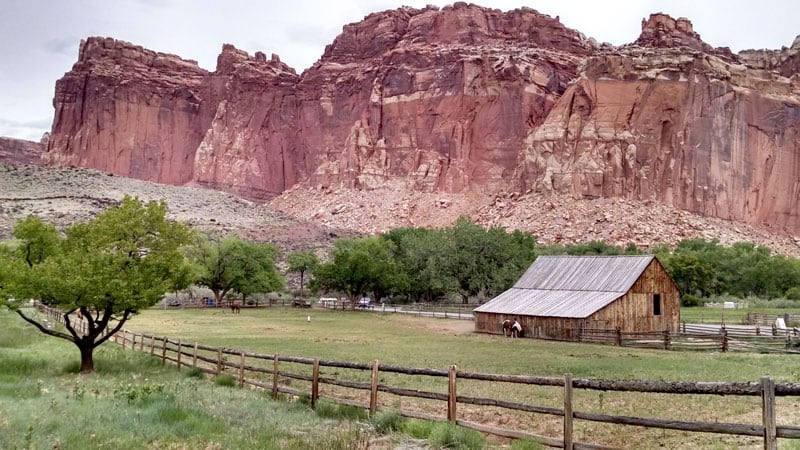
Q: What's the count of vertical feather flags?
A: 0